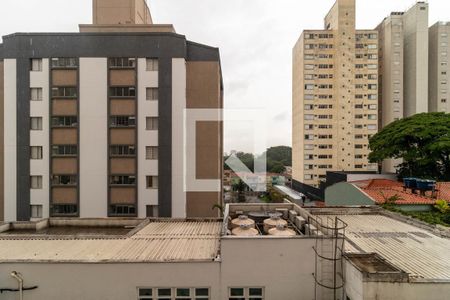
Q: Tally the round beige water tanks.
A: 4